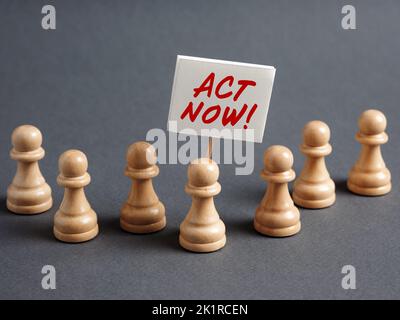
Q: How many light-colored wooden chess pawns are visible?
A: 7